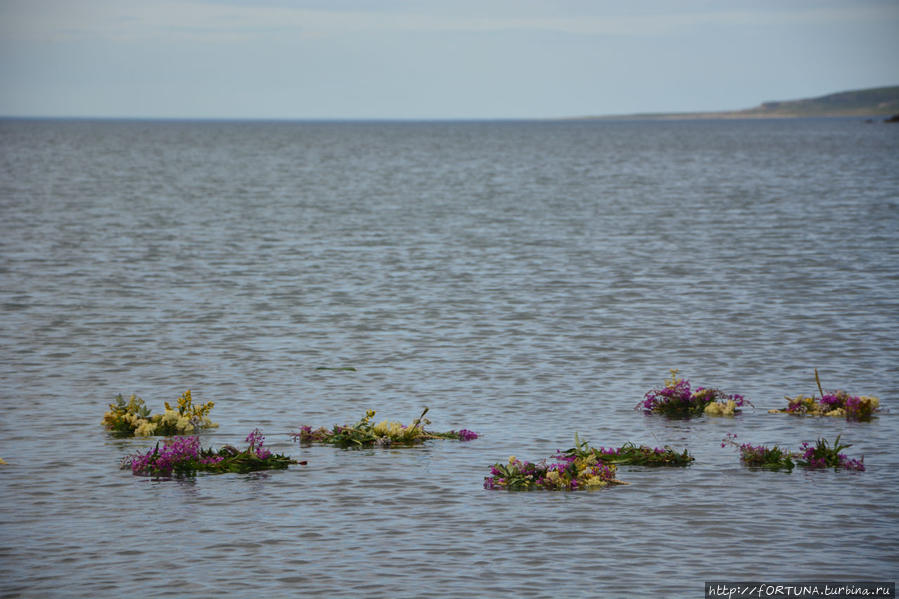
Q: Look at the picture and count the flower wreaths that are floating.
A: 8